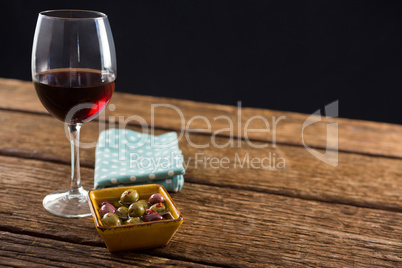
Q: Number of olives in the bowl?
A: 11